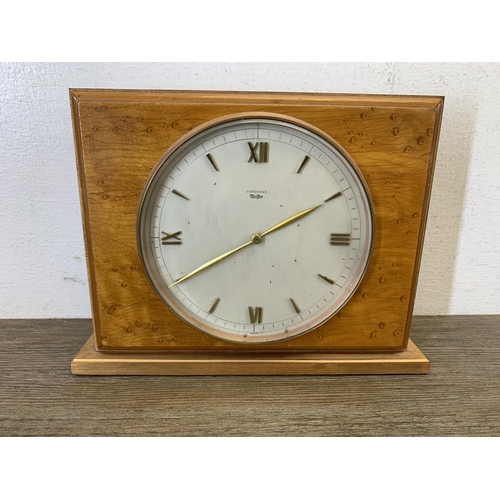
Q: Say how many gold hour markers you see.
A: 12